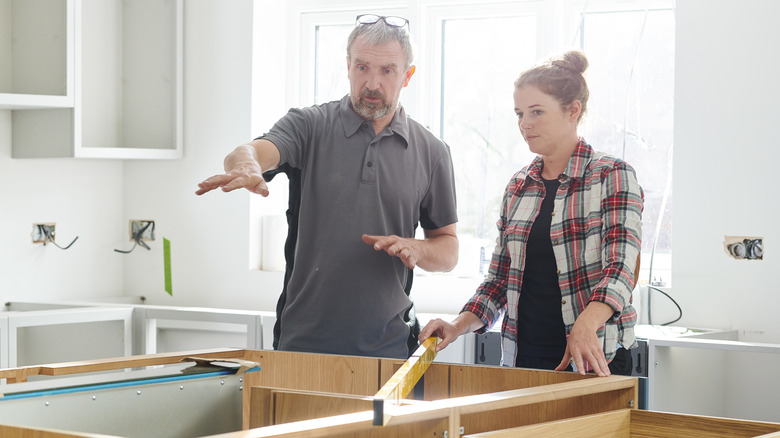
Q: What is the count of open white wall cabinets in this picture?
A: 2